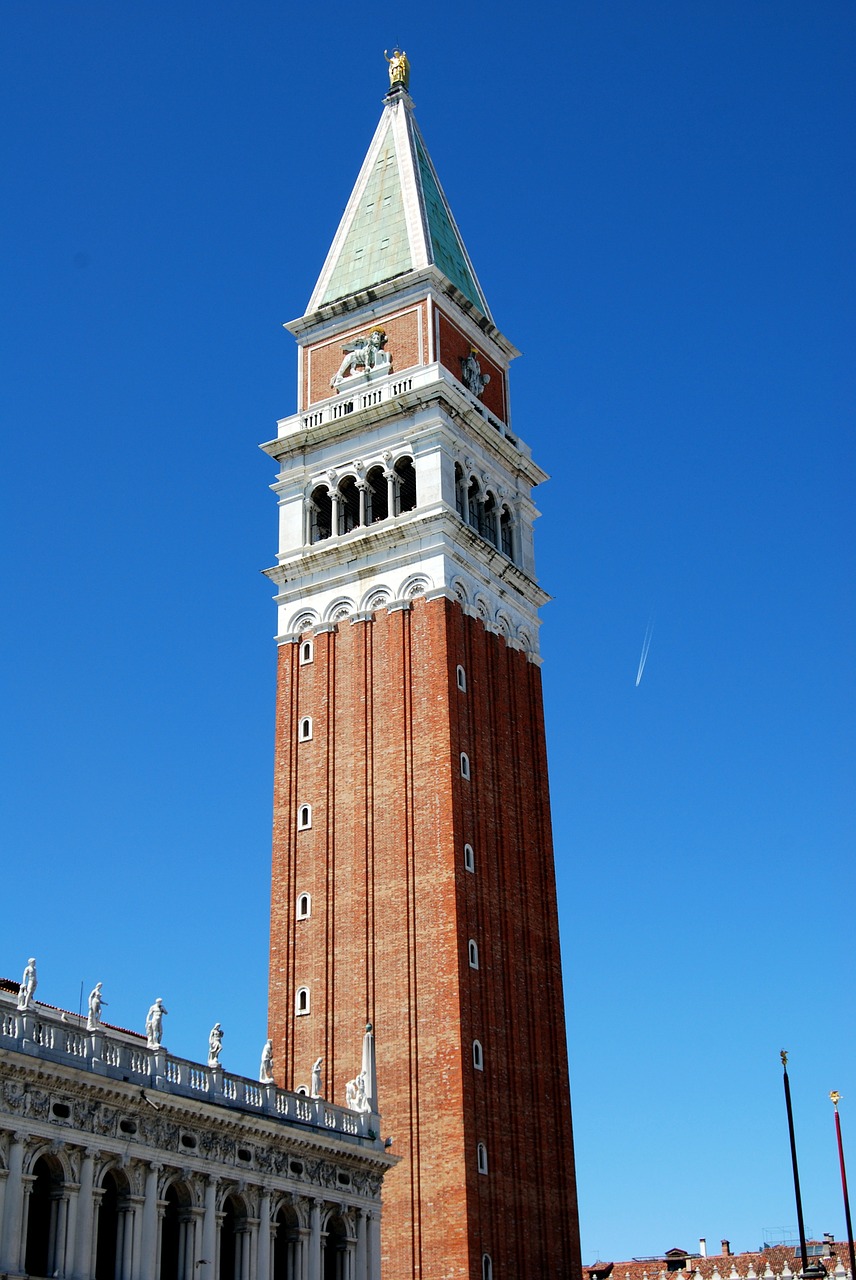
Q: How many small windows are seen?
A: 13